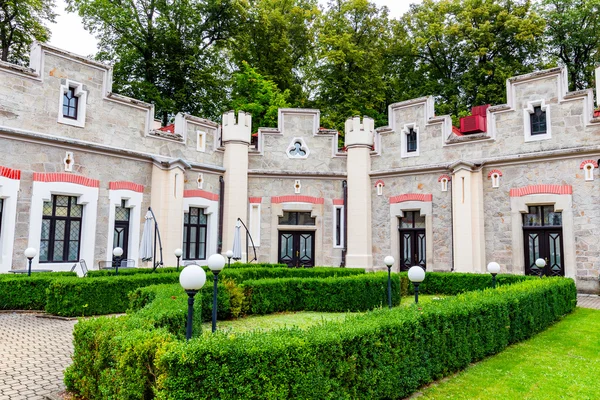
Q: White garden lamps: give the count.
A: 10